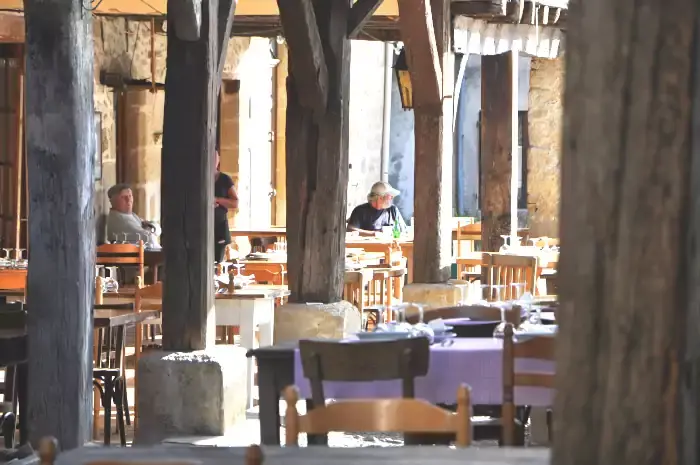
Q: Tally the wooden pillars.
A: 6